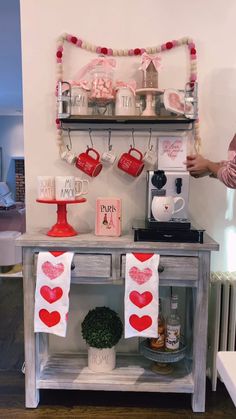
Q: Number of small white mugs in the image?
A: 3